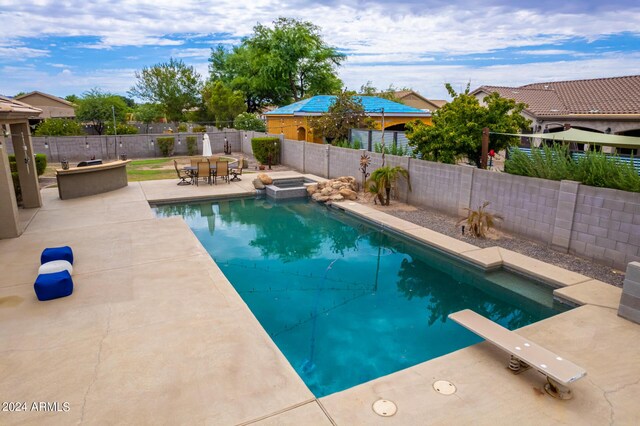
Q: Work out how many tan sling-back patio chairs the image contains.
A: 6